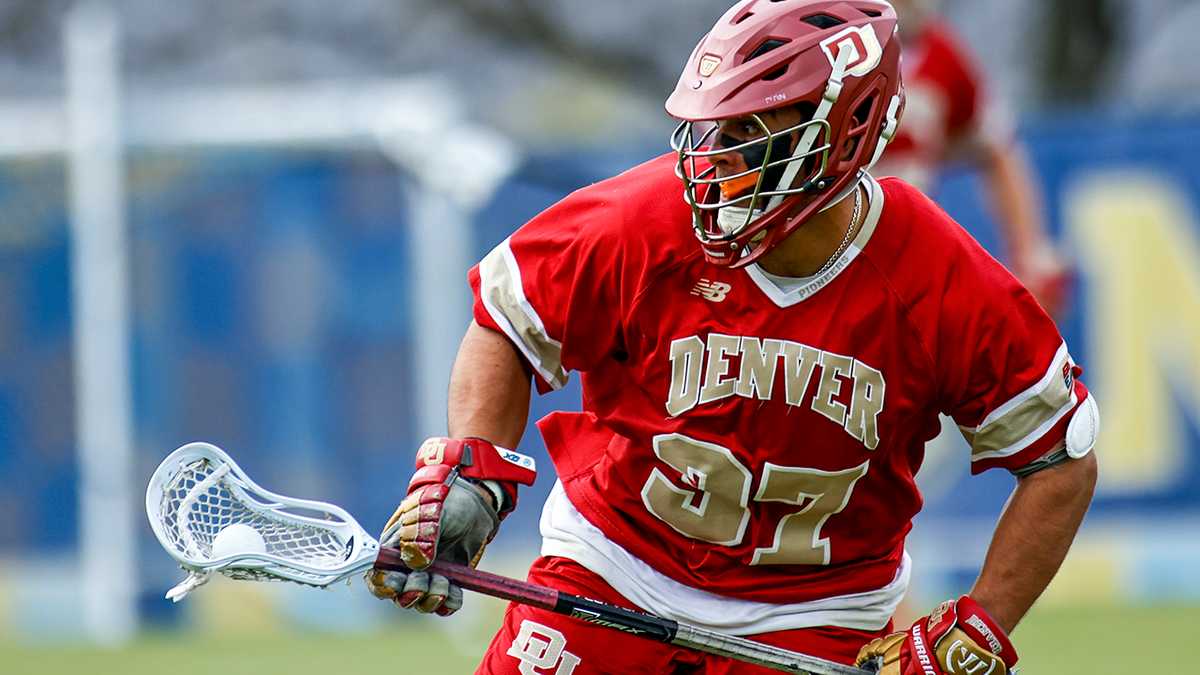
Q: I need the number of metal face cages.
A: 1